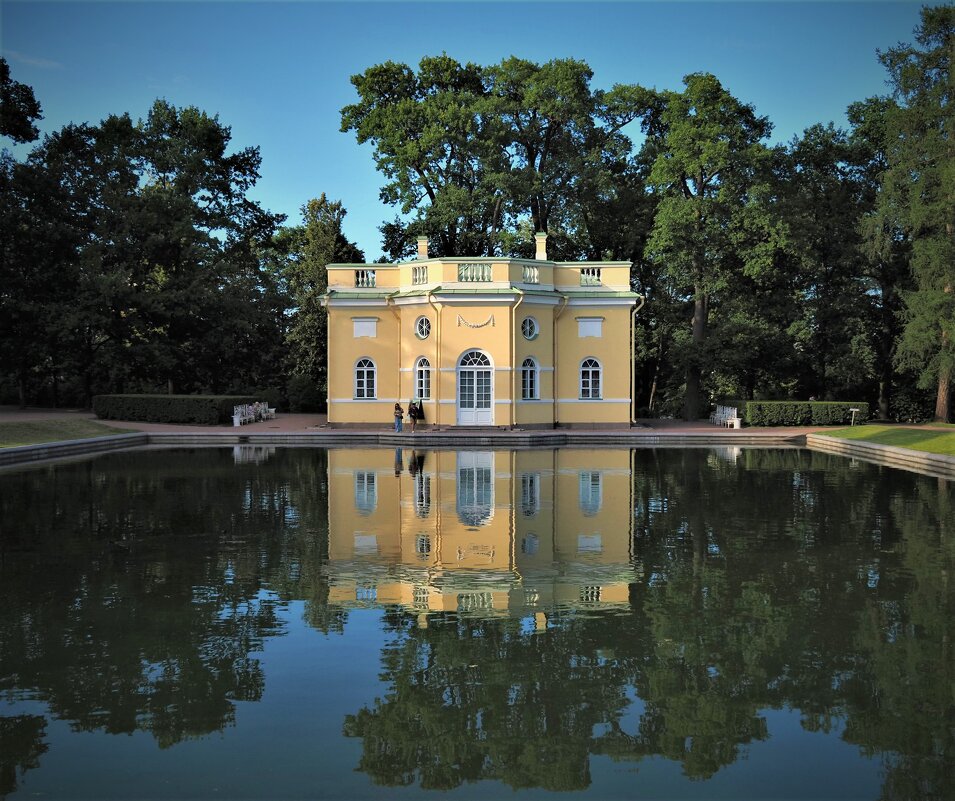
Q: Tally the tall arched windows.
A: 4